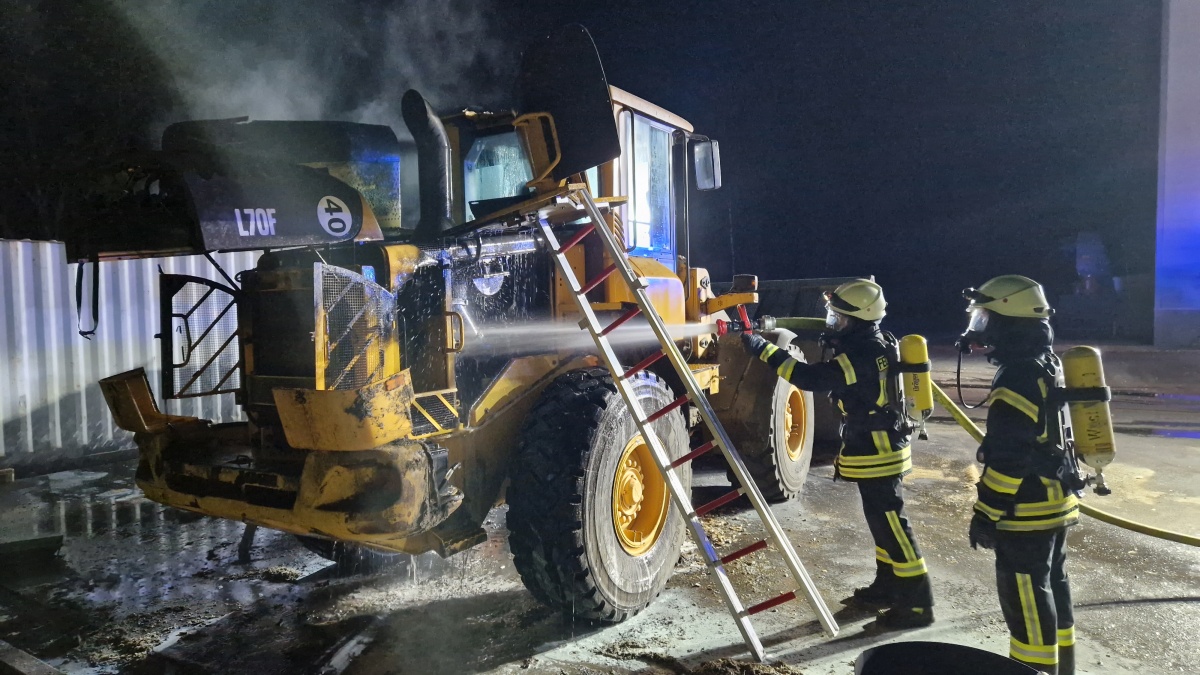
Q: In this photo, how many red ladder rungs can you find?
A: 9